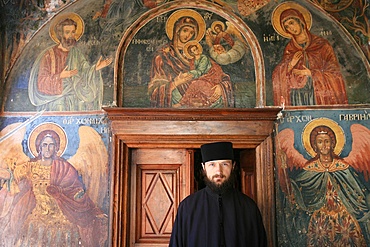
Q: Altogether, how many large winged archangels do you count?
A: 2